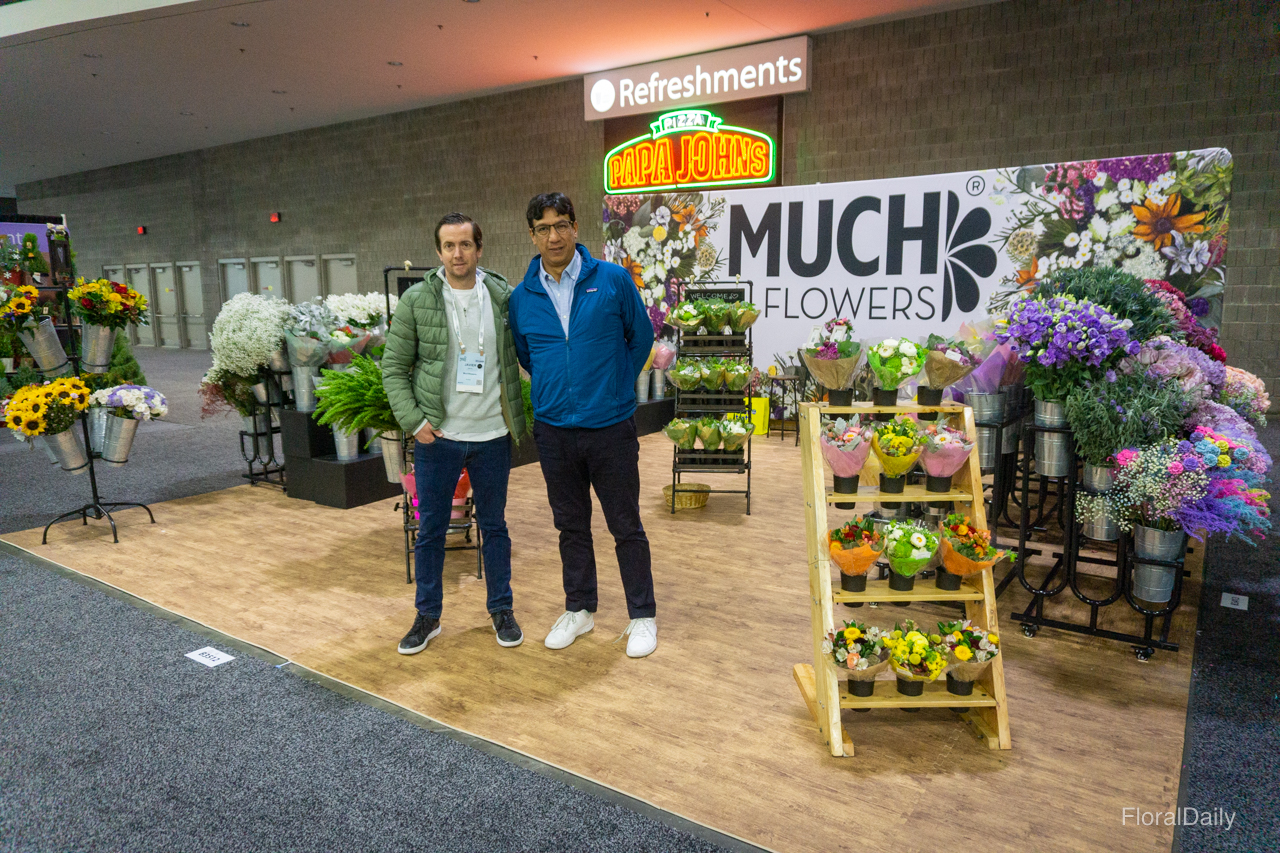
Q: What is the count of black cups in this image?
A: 12